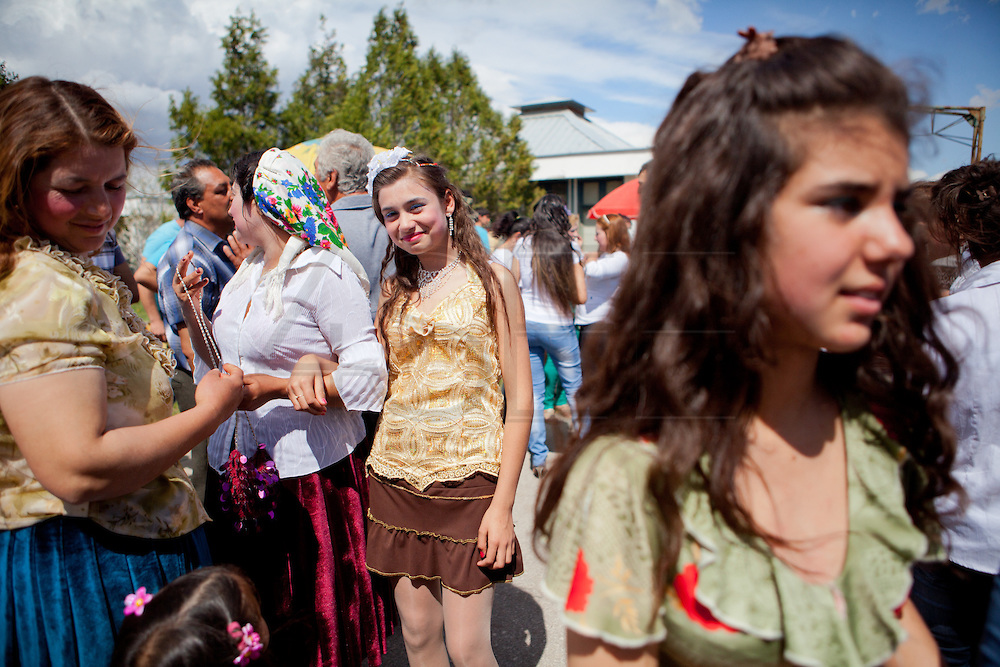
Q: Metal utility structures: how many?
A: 1